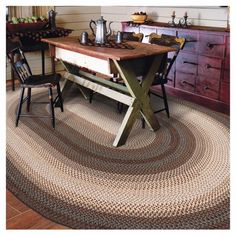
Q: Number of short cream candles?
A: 2